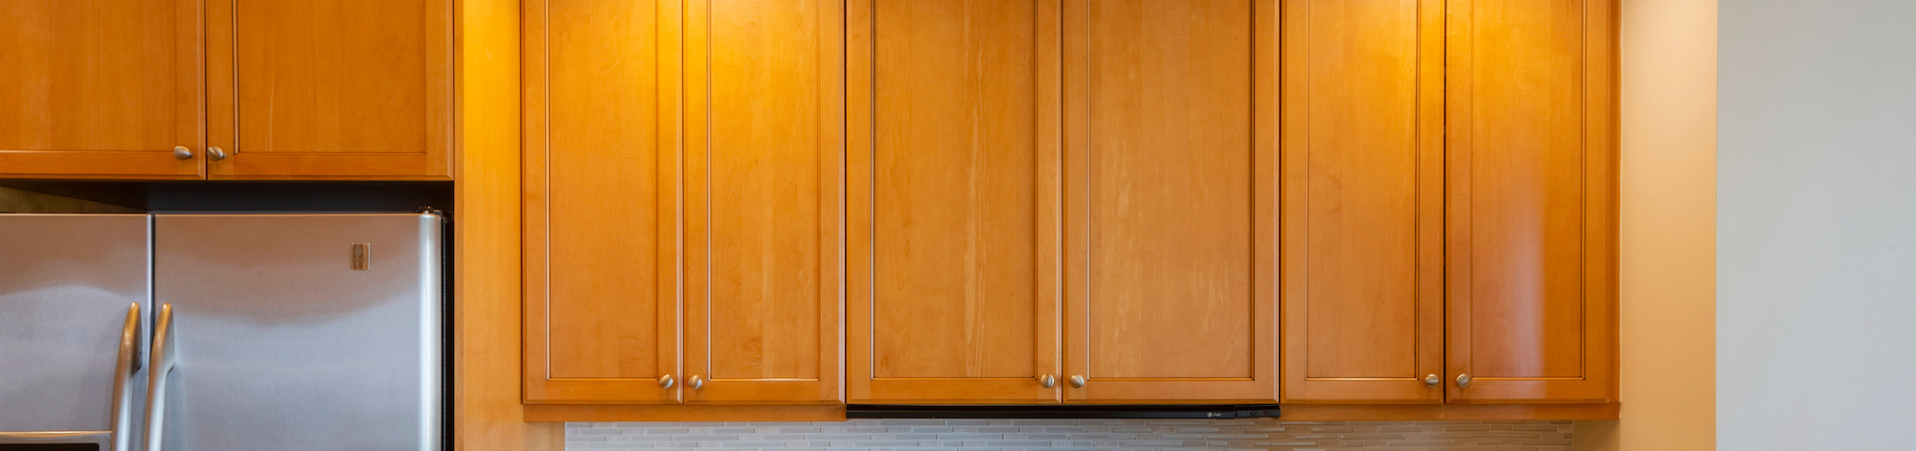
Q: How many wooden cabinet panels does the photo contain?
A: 8